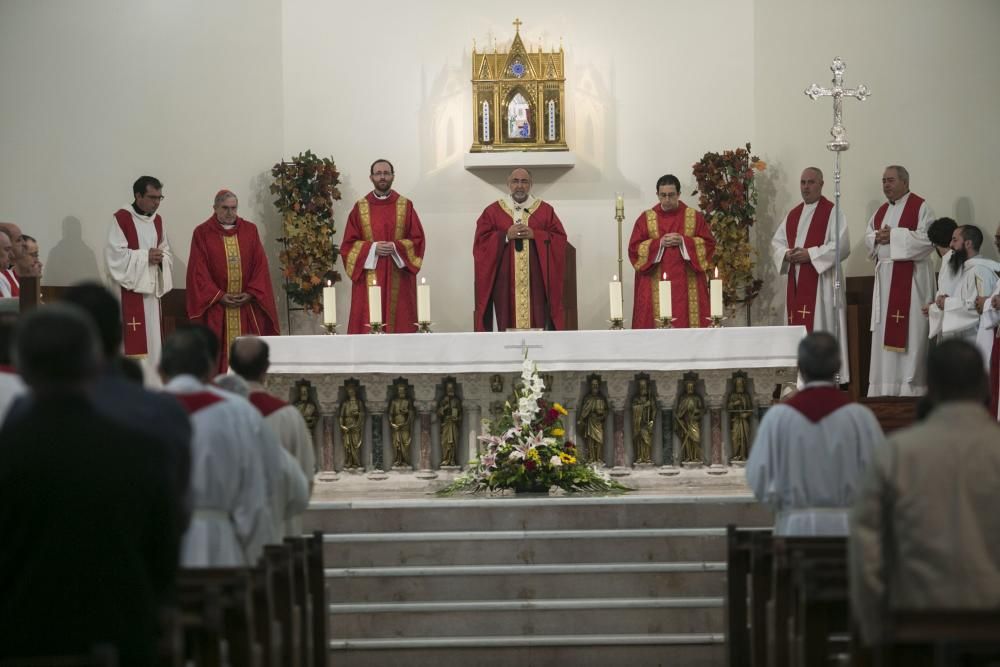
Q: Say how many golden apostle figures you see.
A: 8